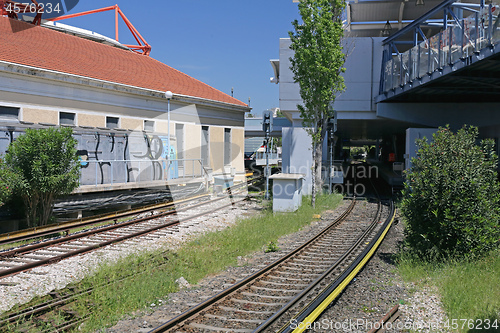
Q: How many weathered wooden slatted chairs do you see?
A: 0